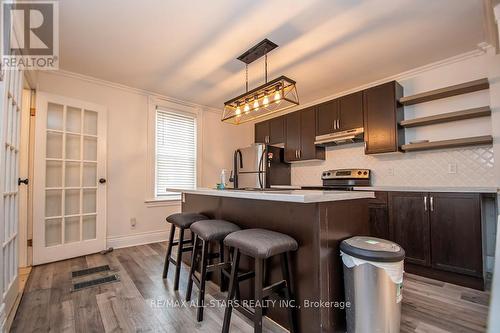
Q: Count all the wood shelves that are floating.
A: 3